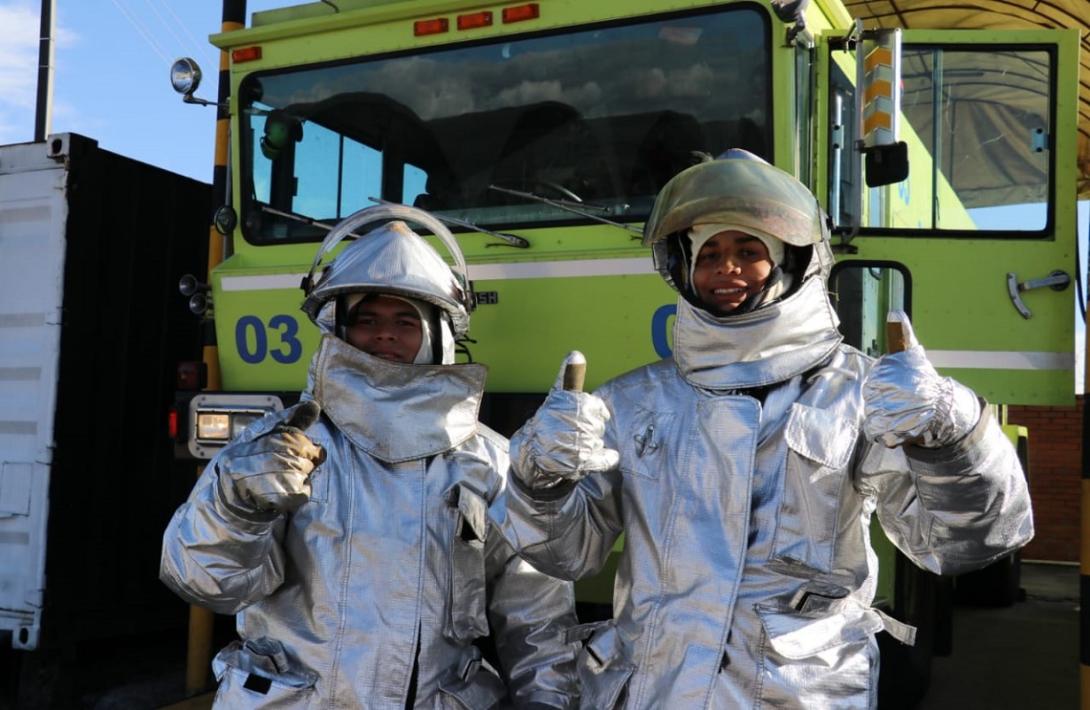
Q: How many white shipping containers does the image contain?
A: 1